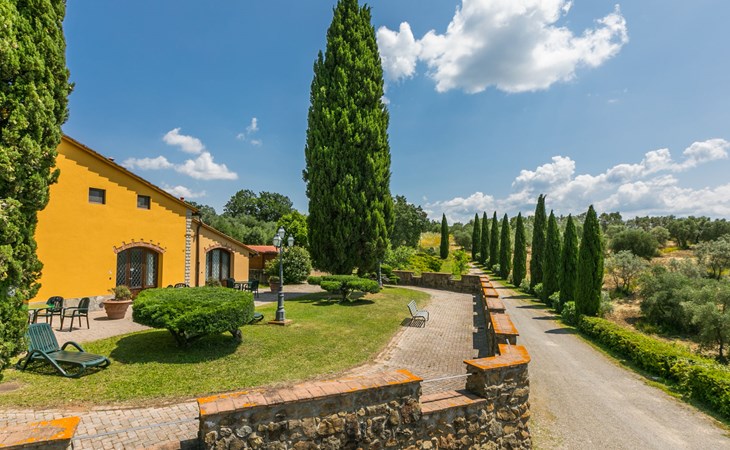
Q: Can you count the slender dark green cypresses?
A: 10